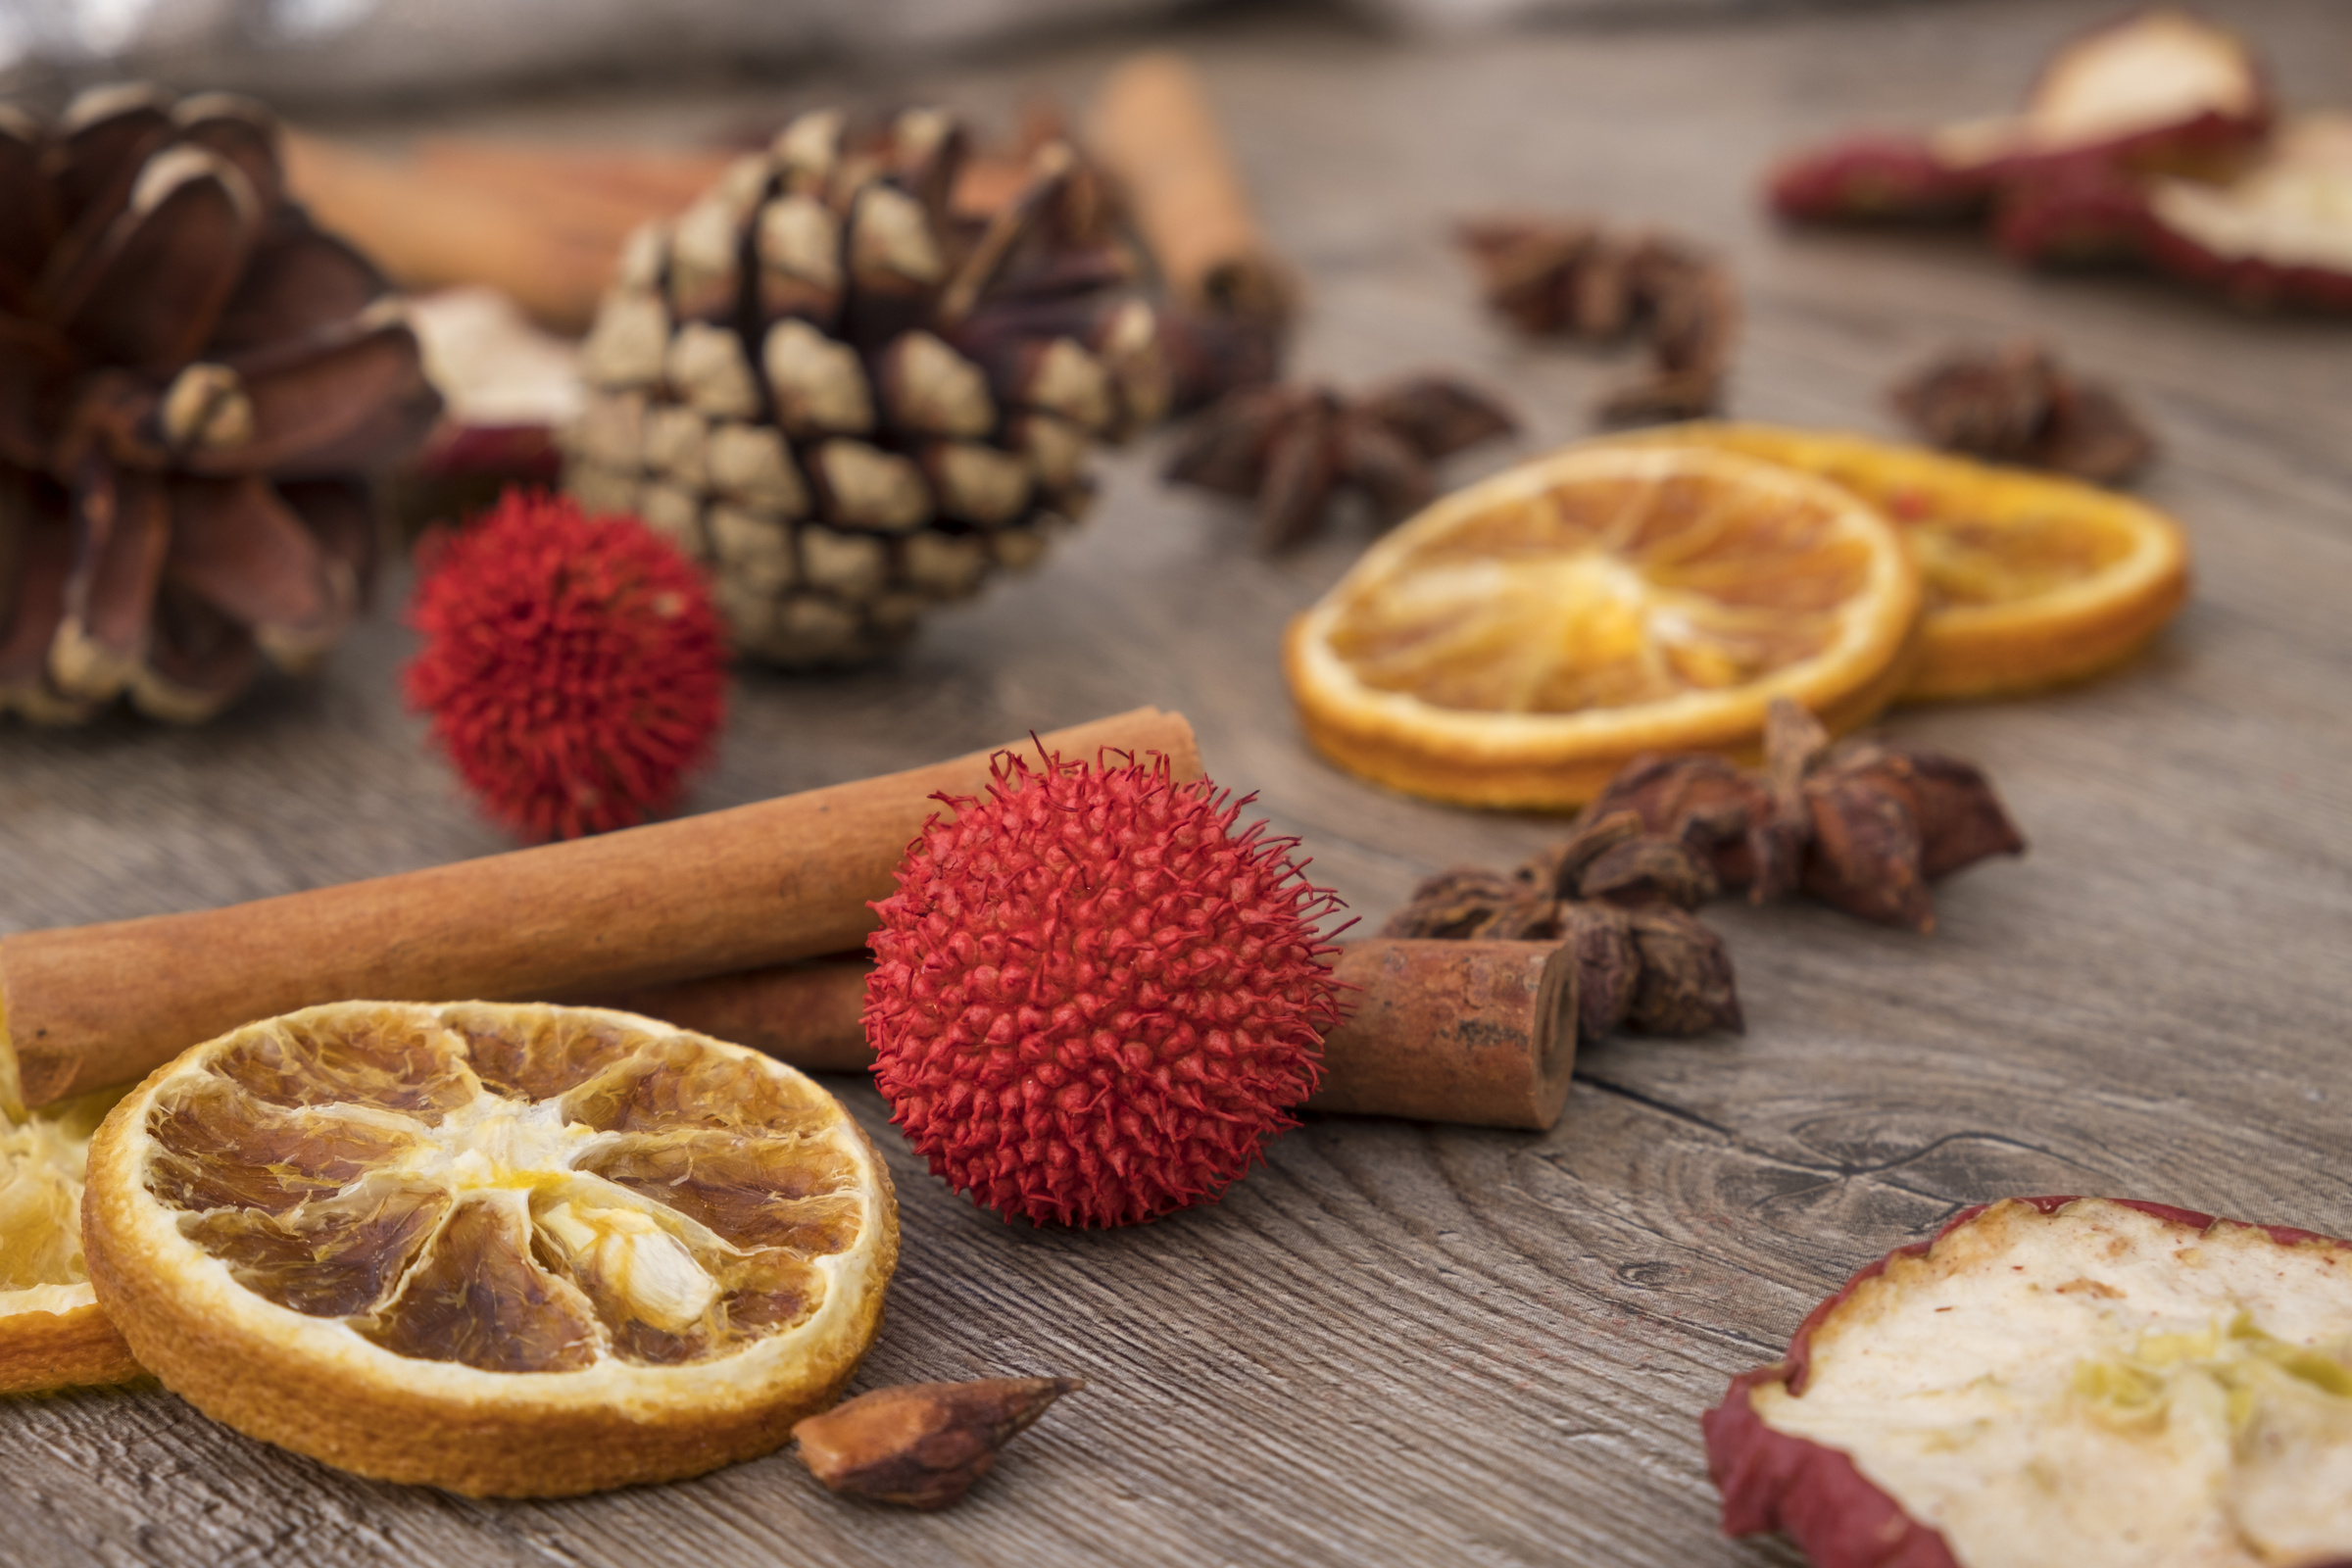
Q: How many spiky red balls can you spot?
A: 2